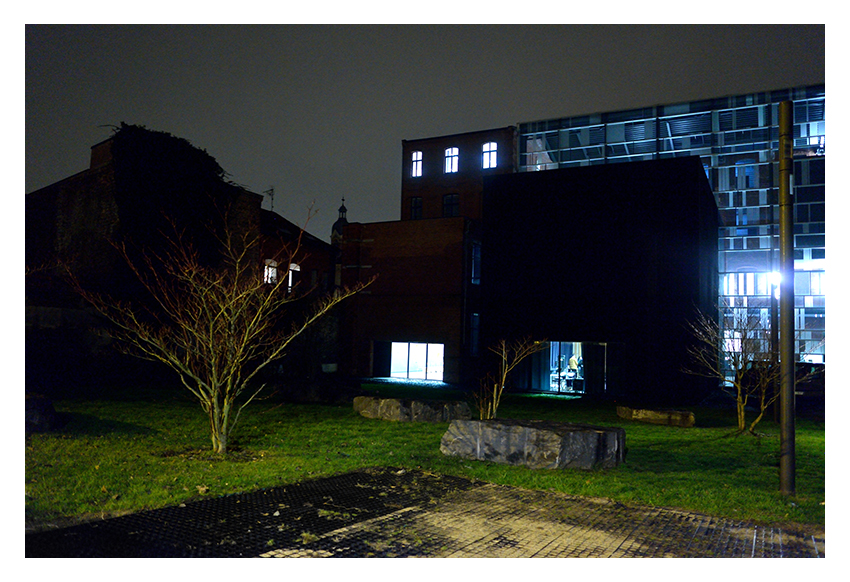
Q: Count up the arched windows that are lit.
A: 5